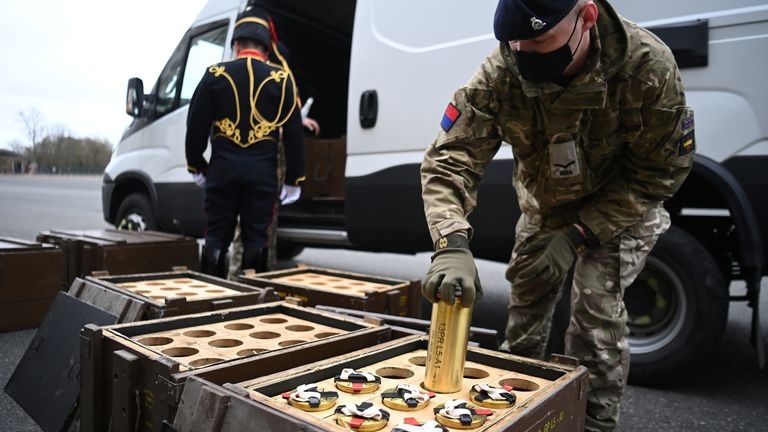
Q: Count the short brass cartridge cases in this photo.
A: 7